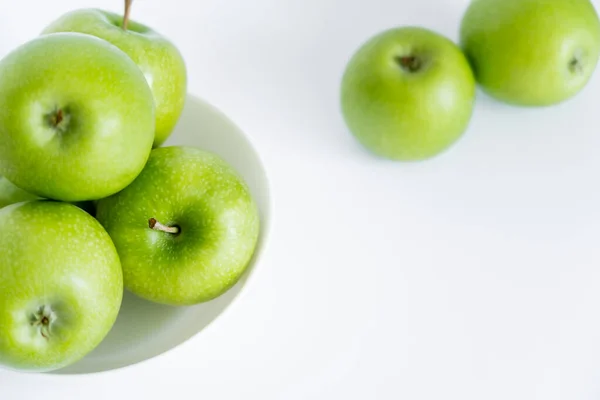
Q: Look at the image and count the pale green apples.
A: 7